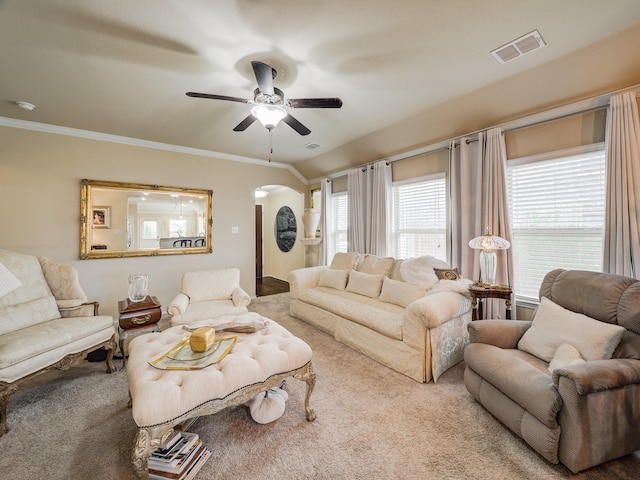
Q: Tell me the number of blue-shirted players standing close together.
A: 0